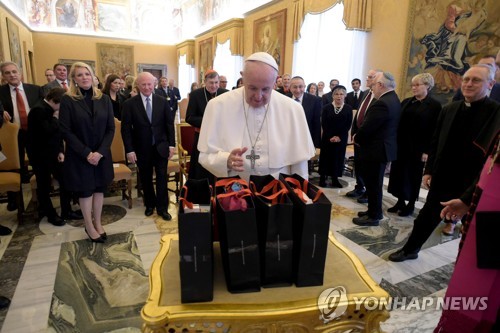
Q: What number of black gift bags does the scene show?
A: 4